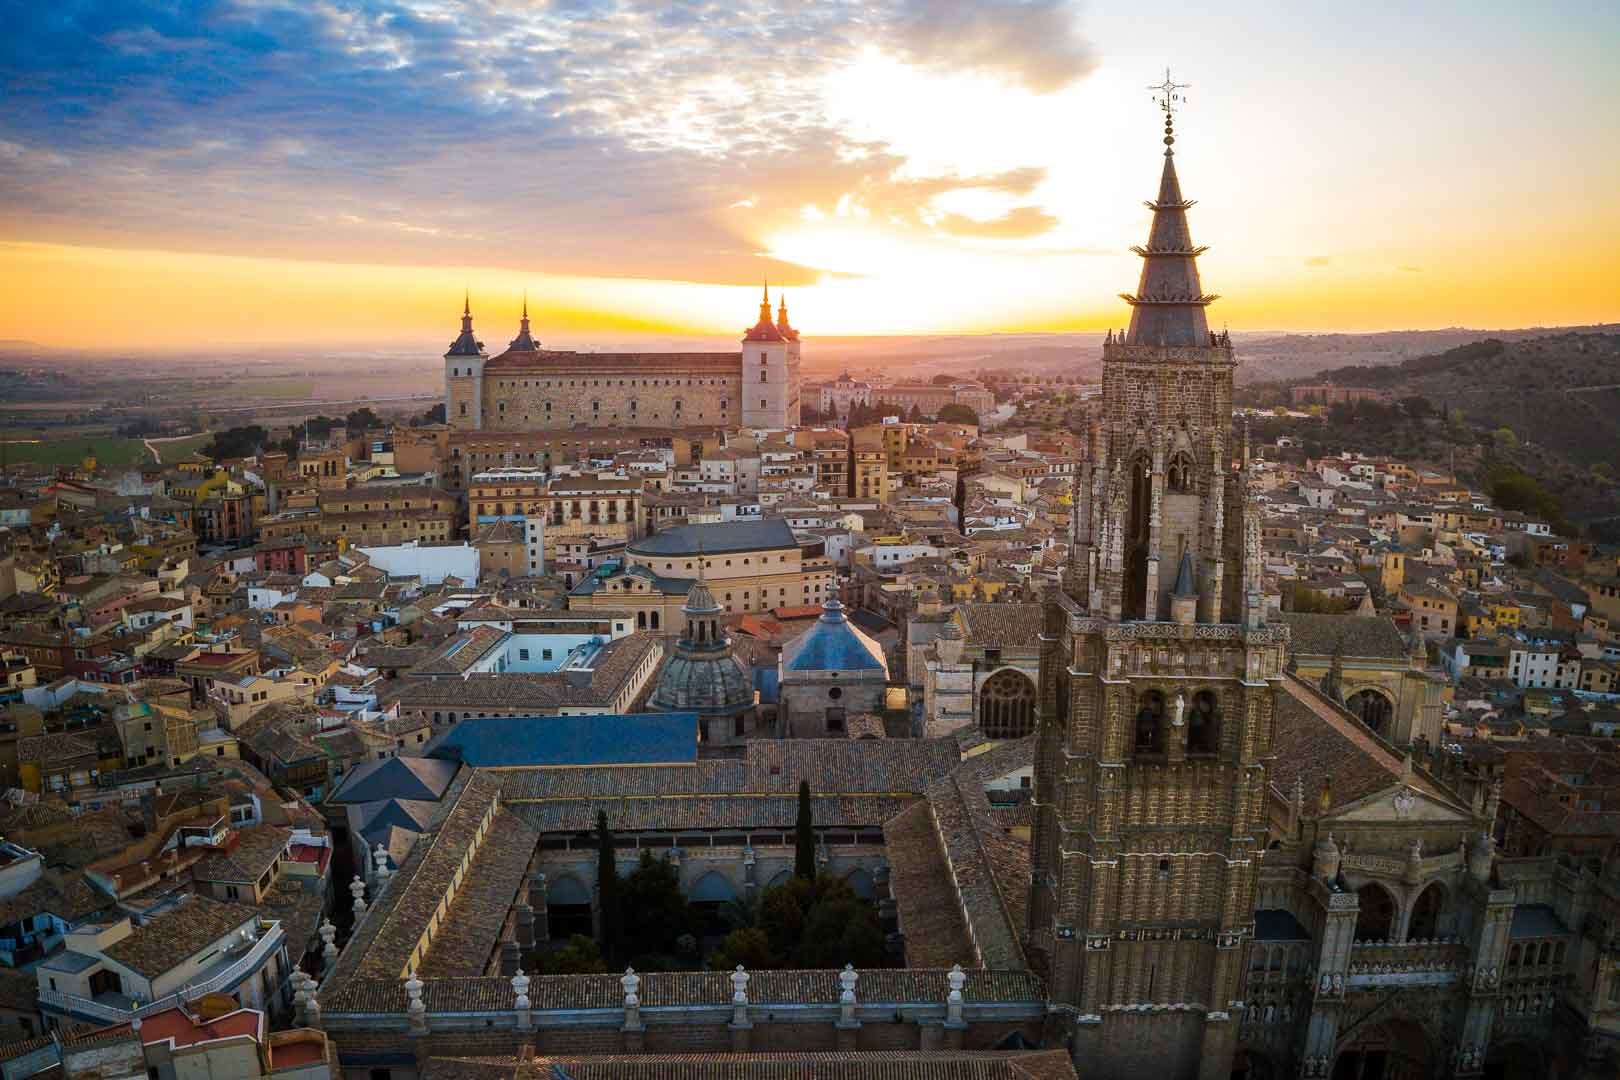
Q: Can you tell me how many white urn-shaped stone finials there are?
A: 11